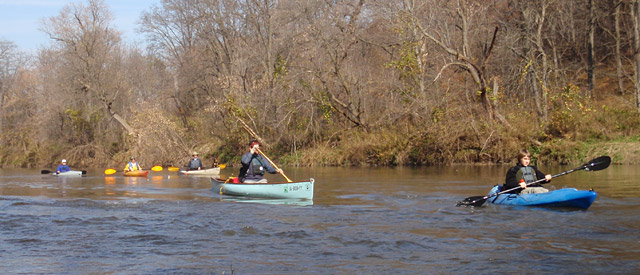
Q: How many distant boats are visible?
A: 3